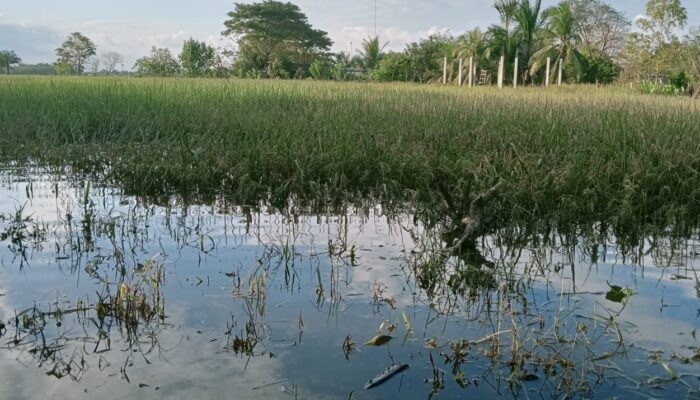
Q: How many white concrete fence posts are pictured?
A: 7